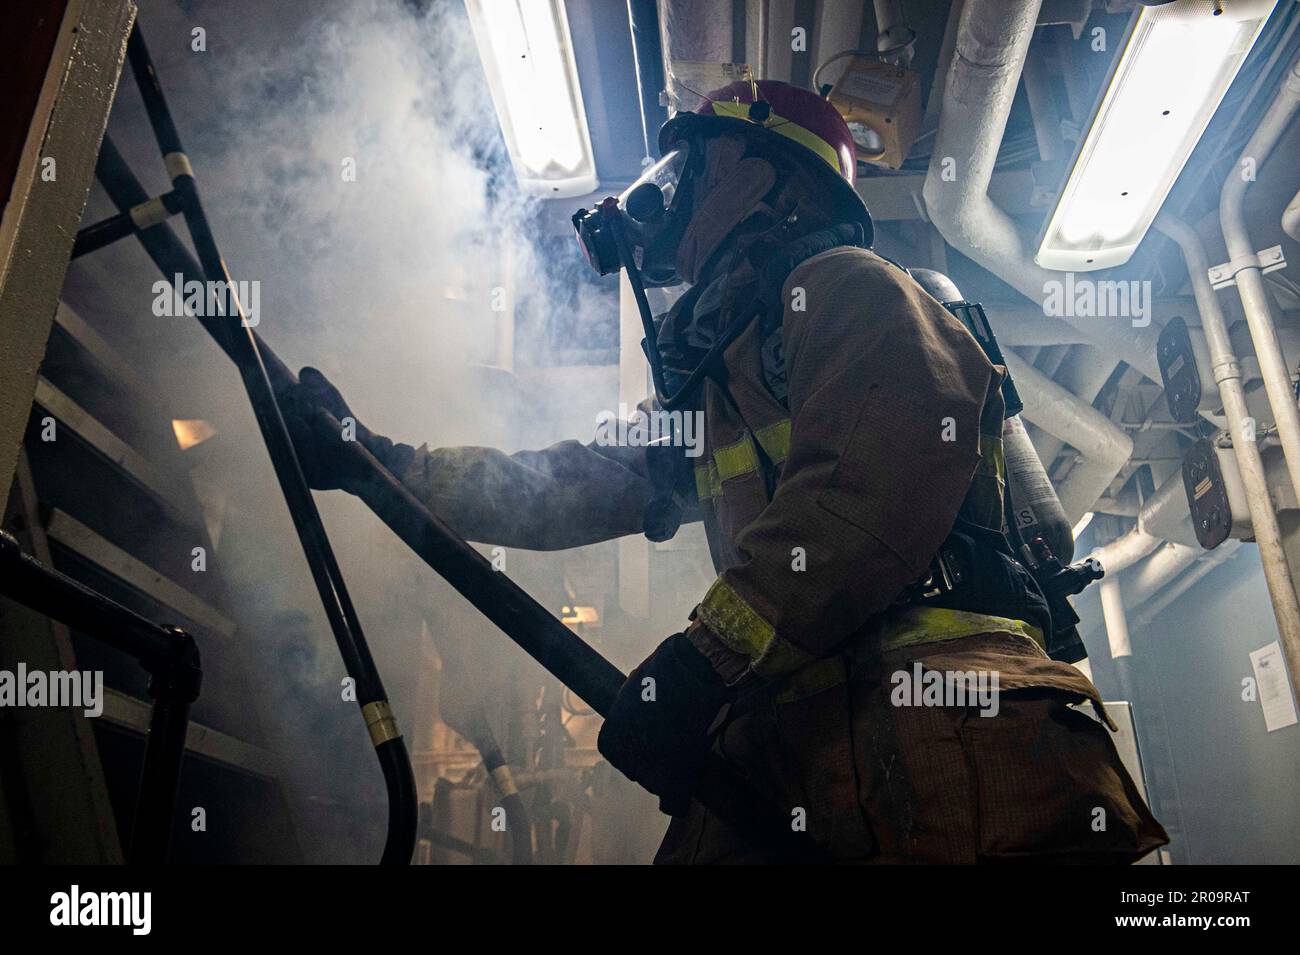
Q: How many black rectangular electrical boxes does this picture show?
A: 2